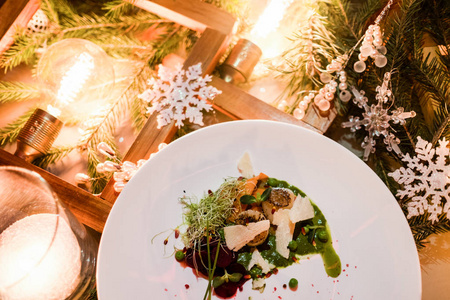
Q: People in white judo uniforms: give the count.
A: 0